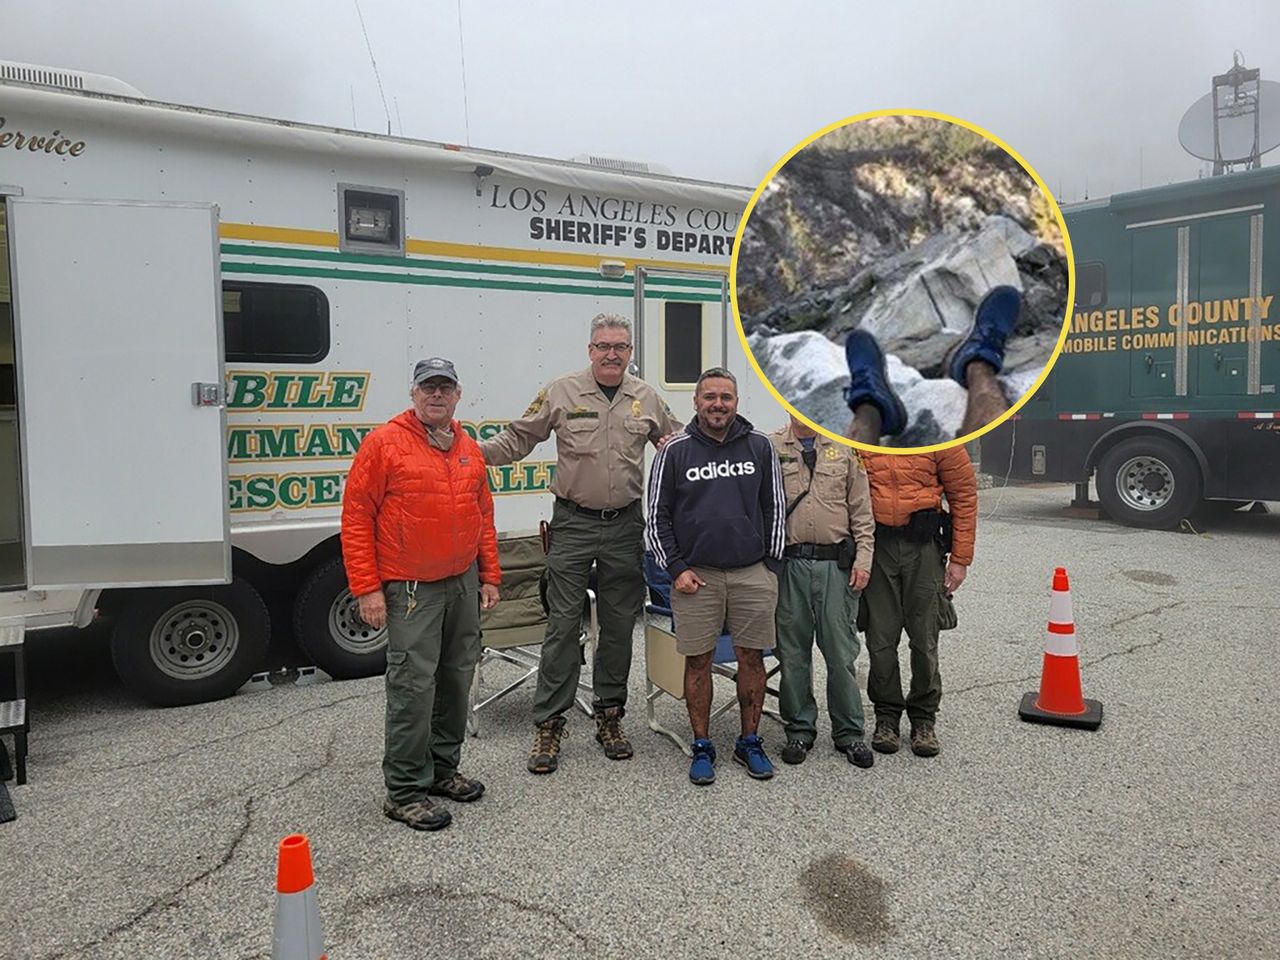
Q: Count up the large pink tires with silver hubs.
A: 0